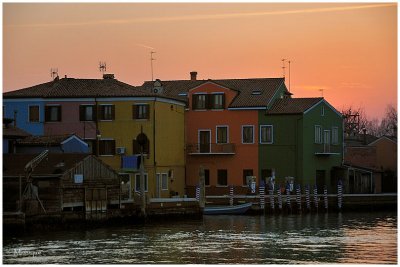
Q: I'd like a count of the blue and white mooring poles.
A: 11